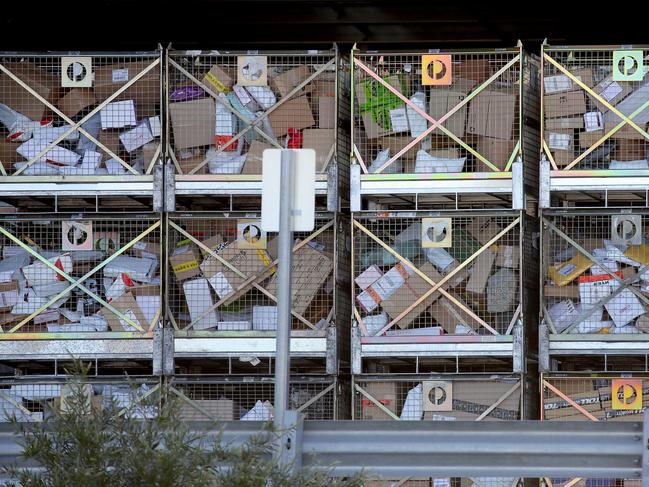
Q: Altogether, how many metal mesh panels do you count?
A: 12